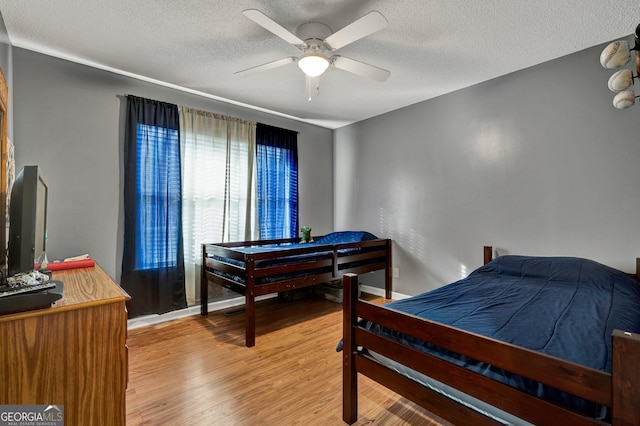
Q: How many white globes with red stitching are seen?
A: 3